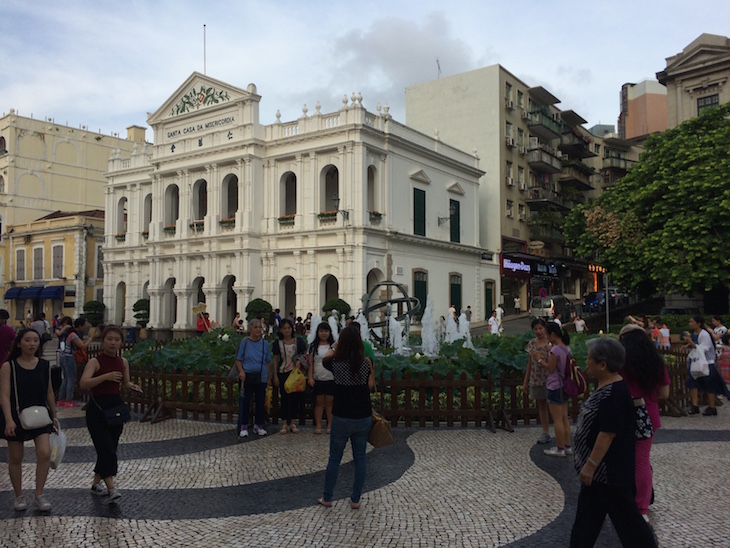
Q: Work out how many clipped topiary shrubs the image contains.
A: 4